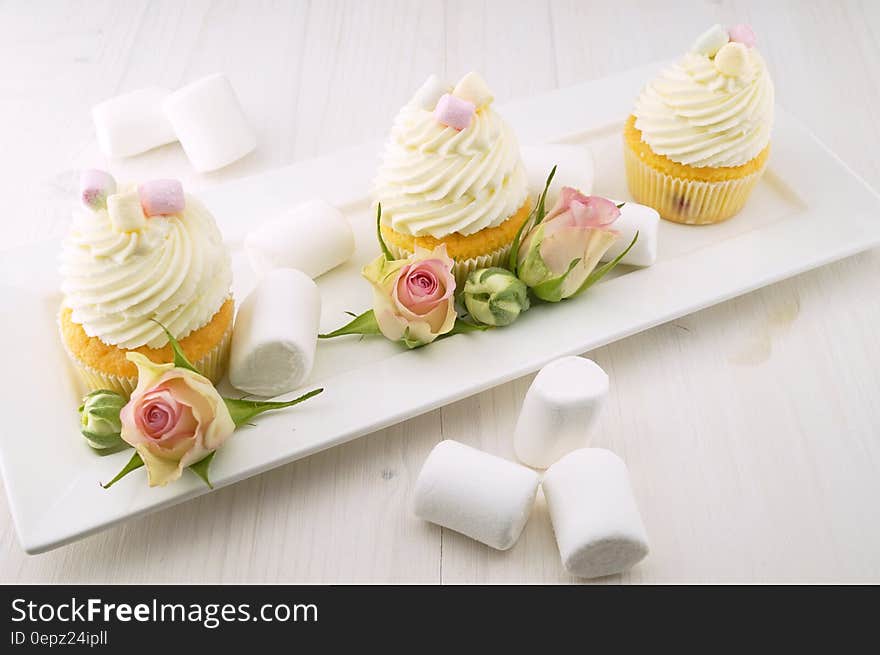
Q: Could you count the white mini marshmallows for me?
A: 5